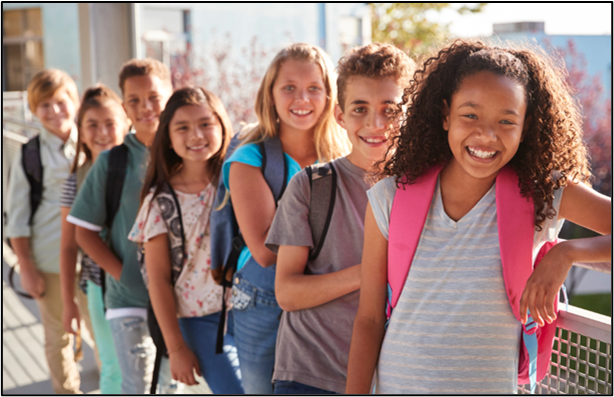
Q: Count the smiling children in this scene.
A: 7